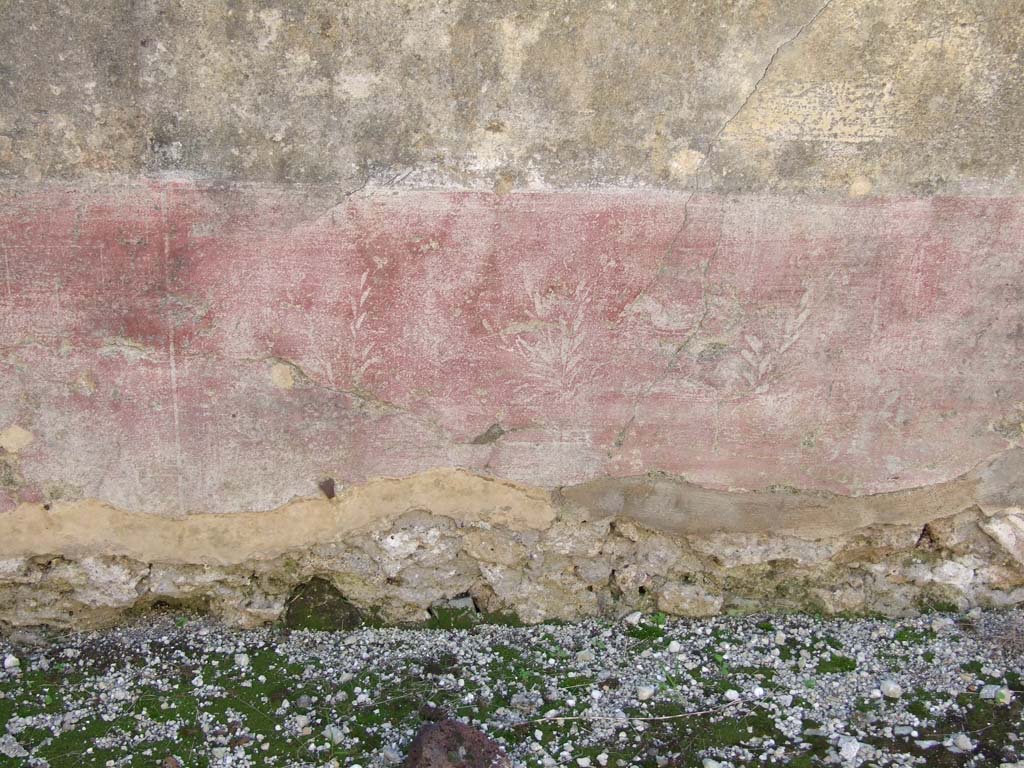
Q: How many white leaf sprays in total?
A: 3